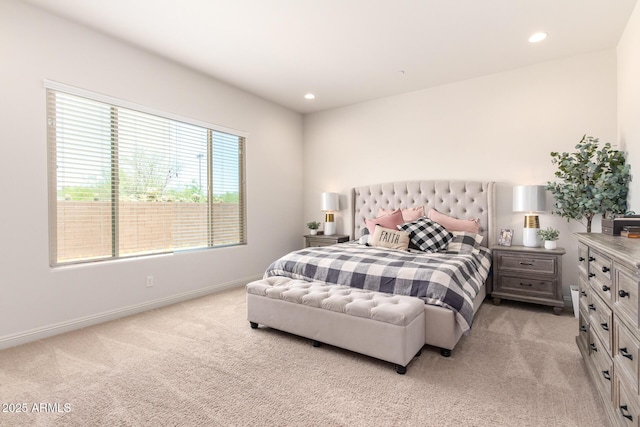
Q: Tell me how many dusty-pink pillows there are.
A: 3